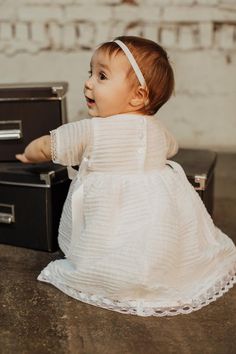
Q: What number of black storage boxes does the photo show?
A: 3